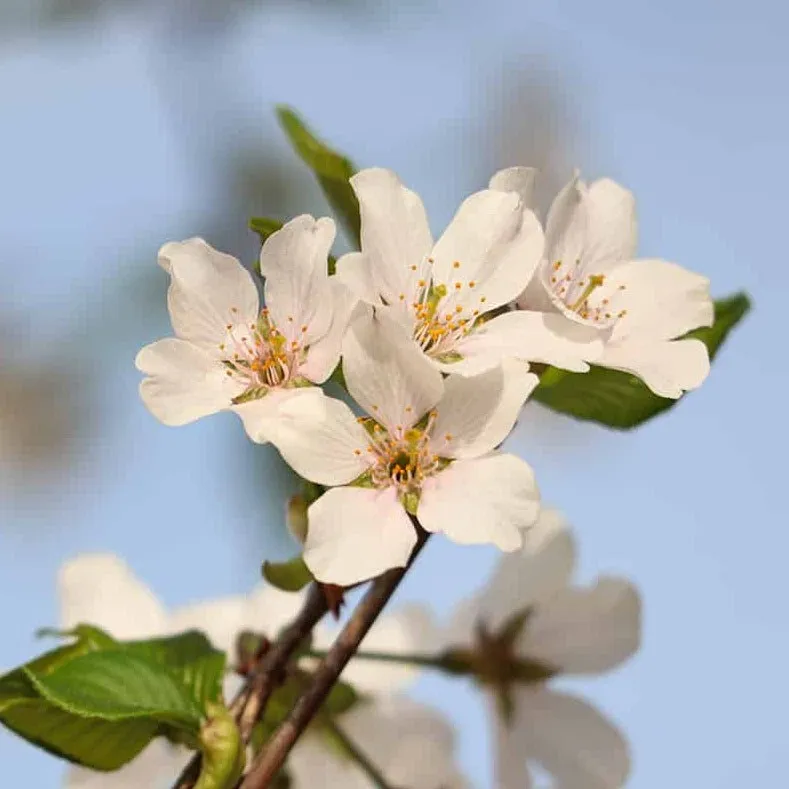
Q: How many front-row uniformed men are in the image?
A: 0